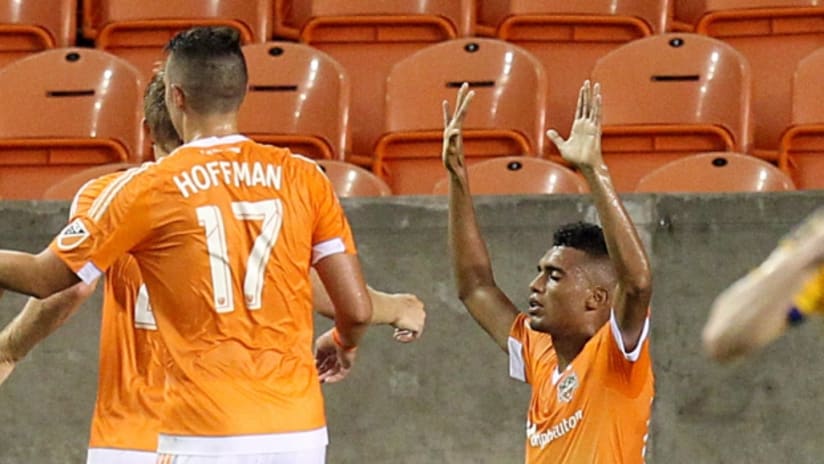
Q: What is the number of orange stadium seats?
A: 14